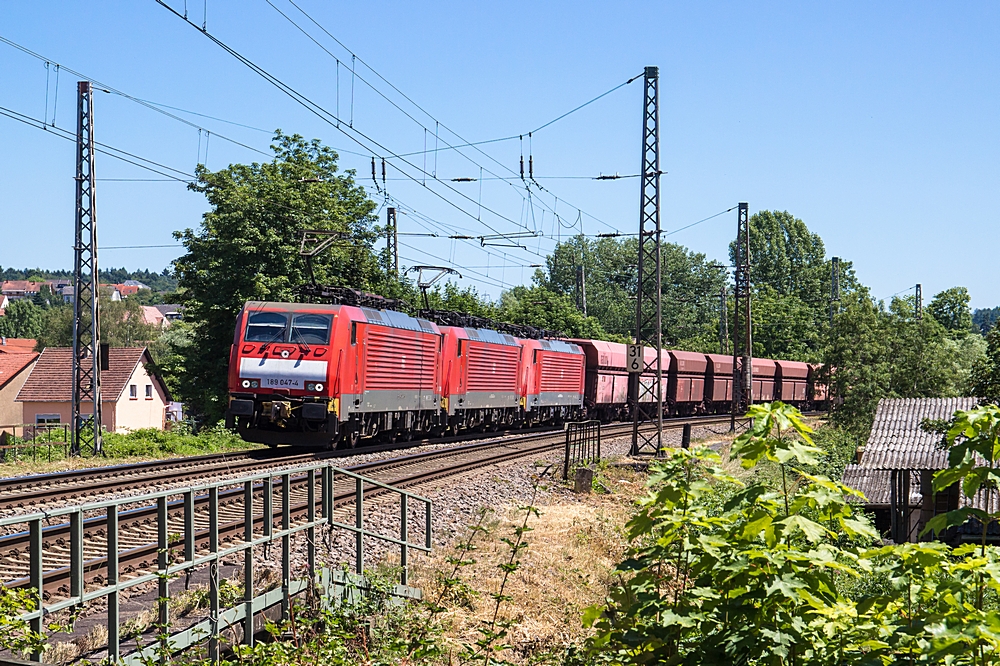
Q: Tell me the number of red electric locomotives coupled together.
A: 3